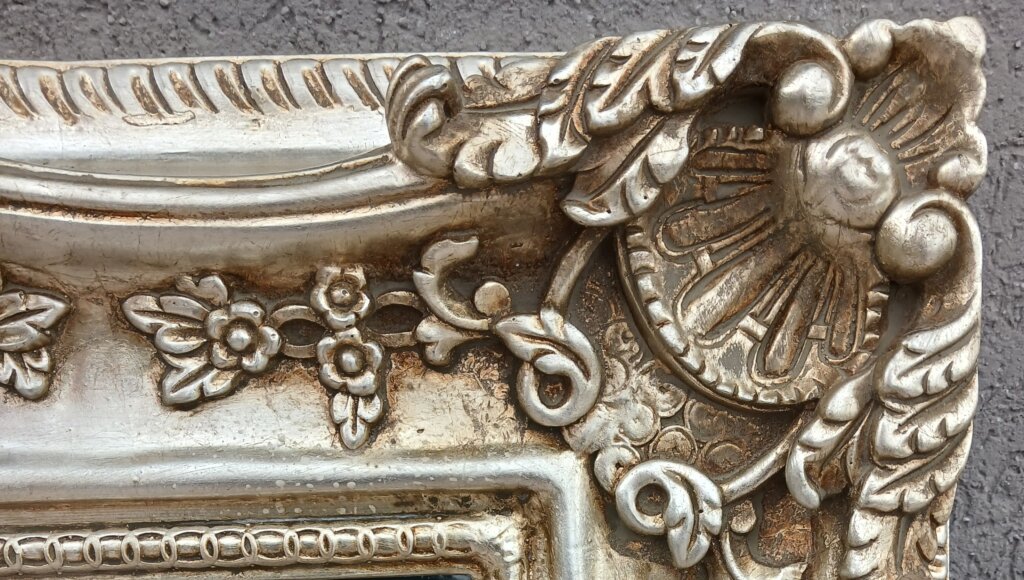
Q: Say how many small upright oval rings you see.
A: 12